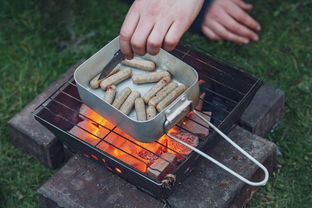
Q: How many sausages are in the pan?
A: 12